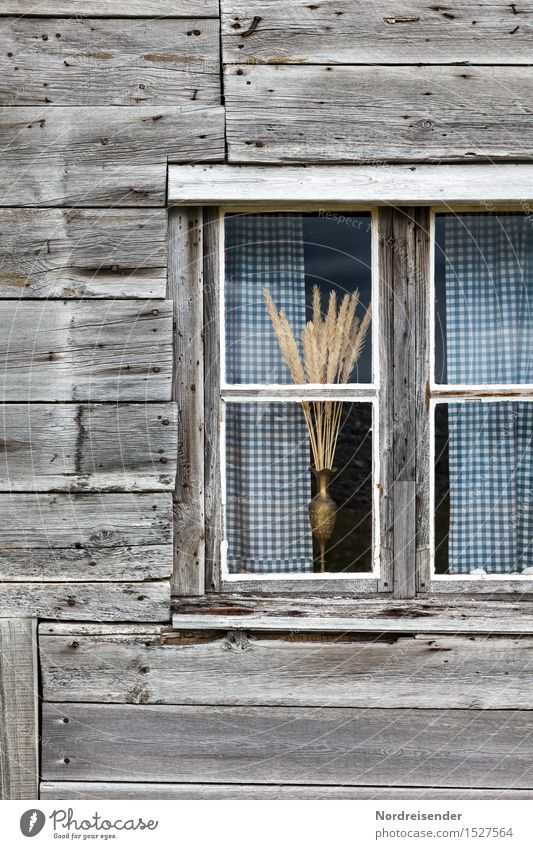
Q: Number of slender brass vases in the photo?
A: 1